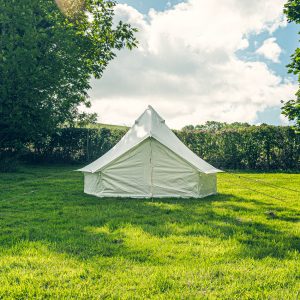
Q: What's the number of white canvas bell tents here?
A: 1